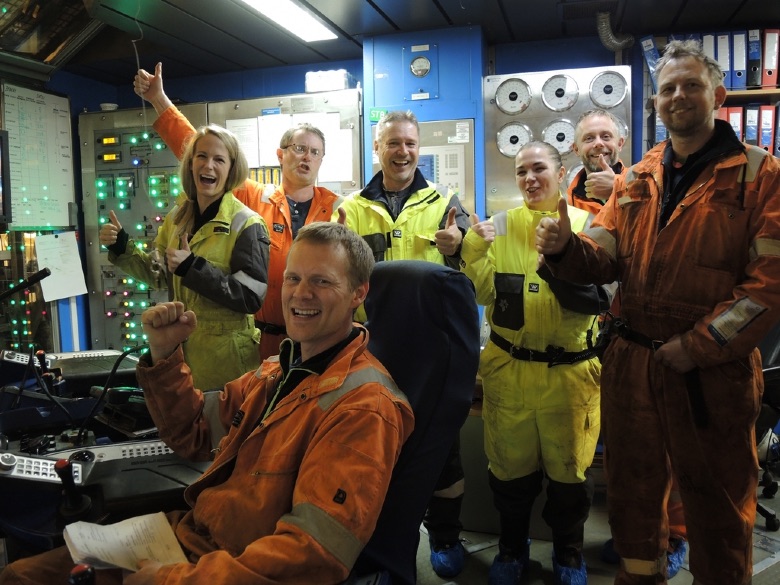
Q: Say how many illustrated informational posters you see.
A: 0